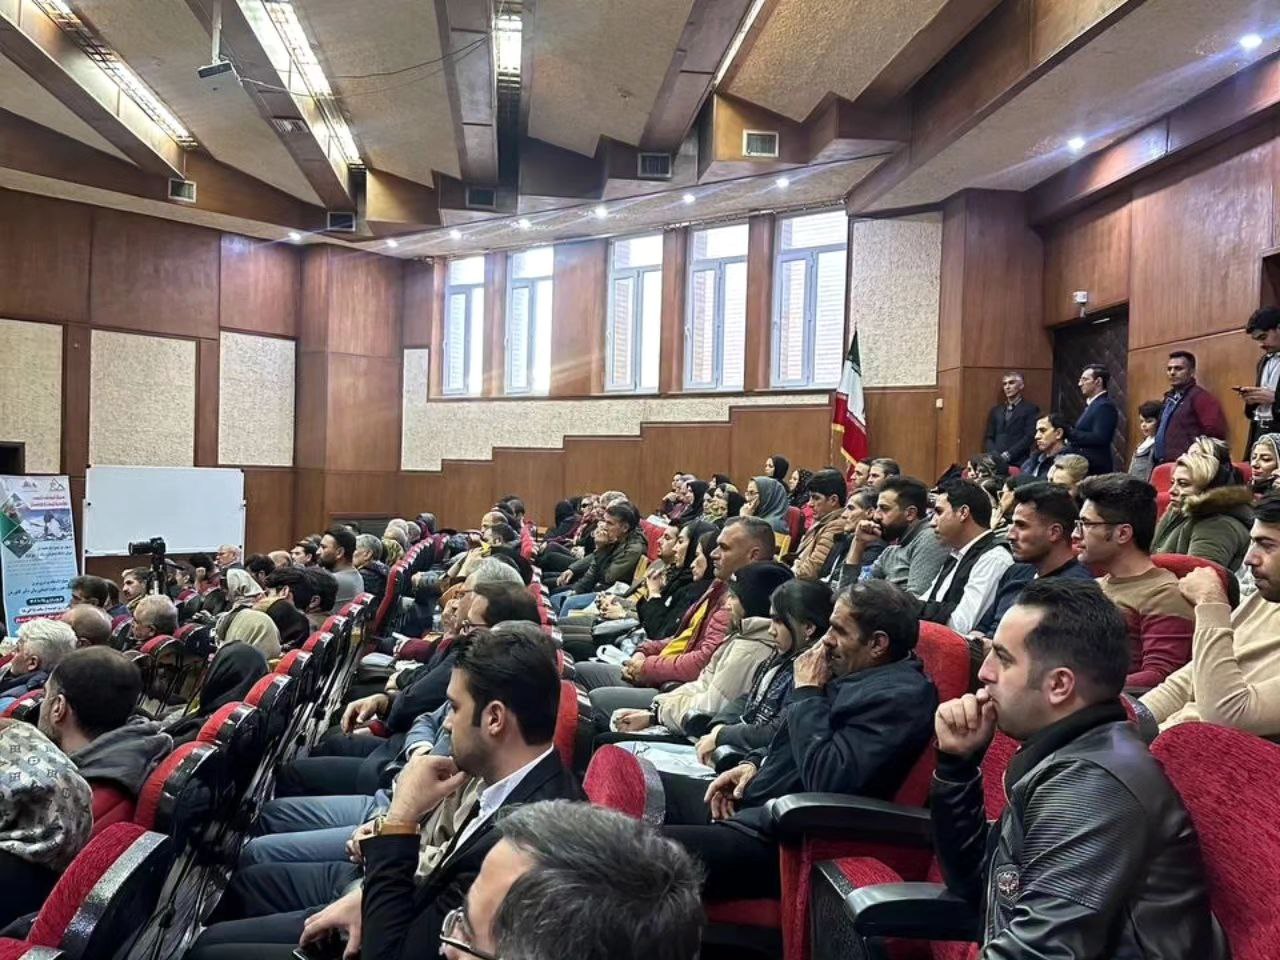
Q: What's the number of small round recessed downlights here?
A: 9